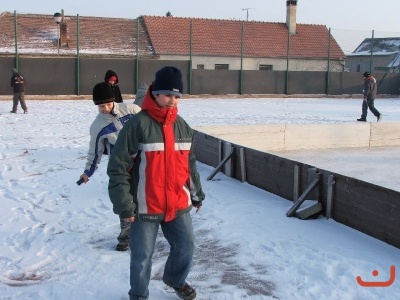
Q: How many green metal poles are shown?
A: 8